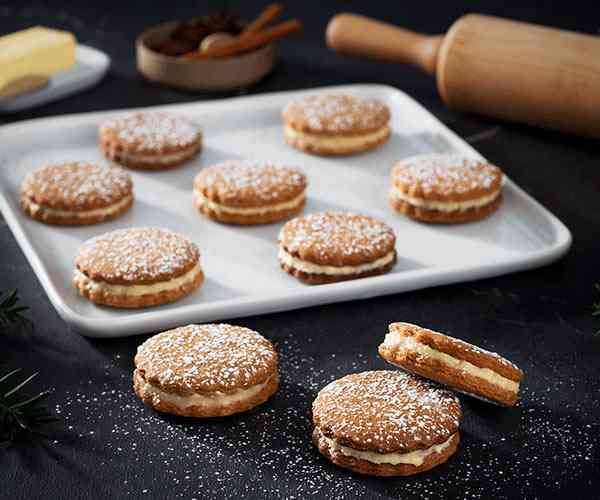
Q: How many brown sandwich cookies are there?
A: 10